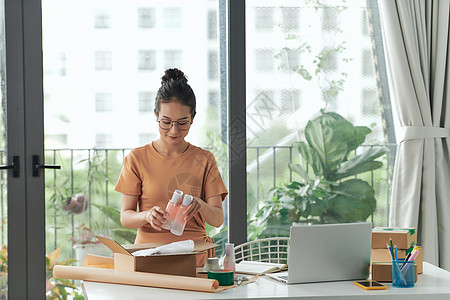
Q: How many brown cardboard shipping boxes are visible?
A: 4